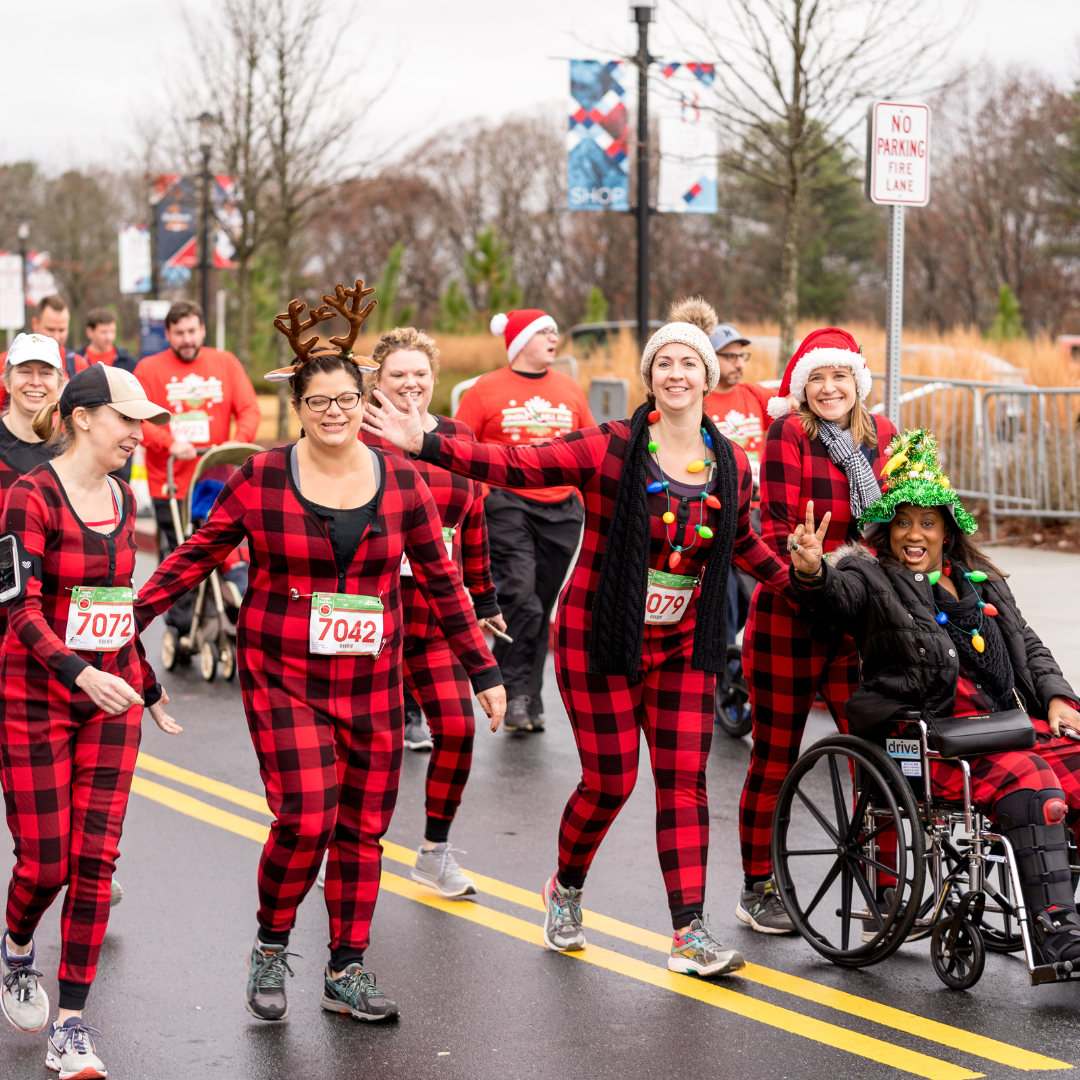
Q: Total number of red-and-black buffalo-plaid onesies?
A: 7